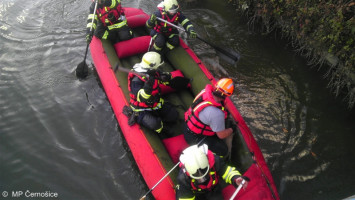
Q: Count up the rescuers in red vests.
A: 5